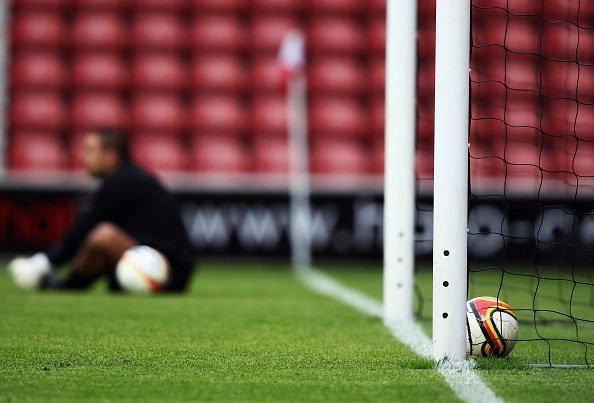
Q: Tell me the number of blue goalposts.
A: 0